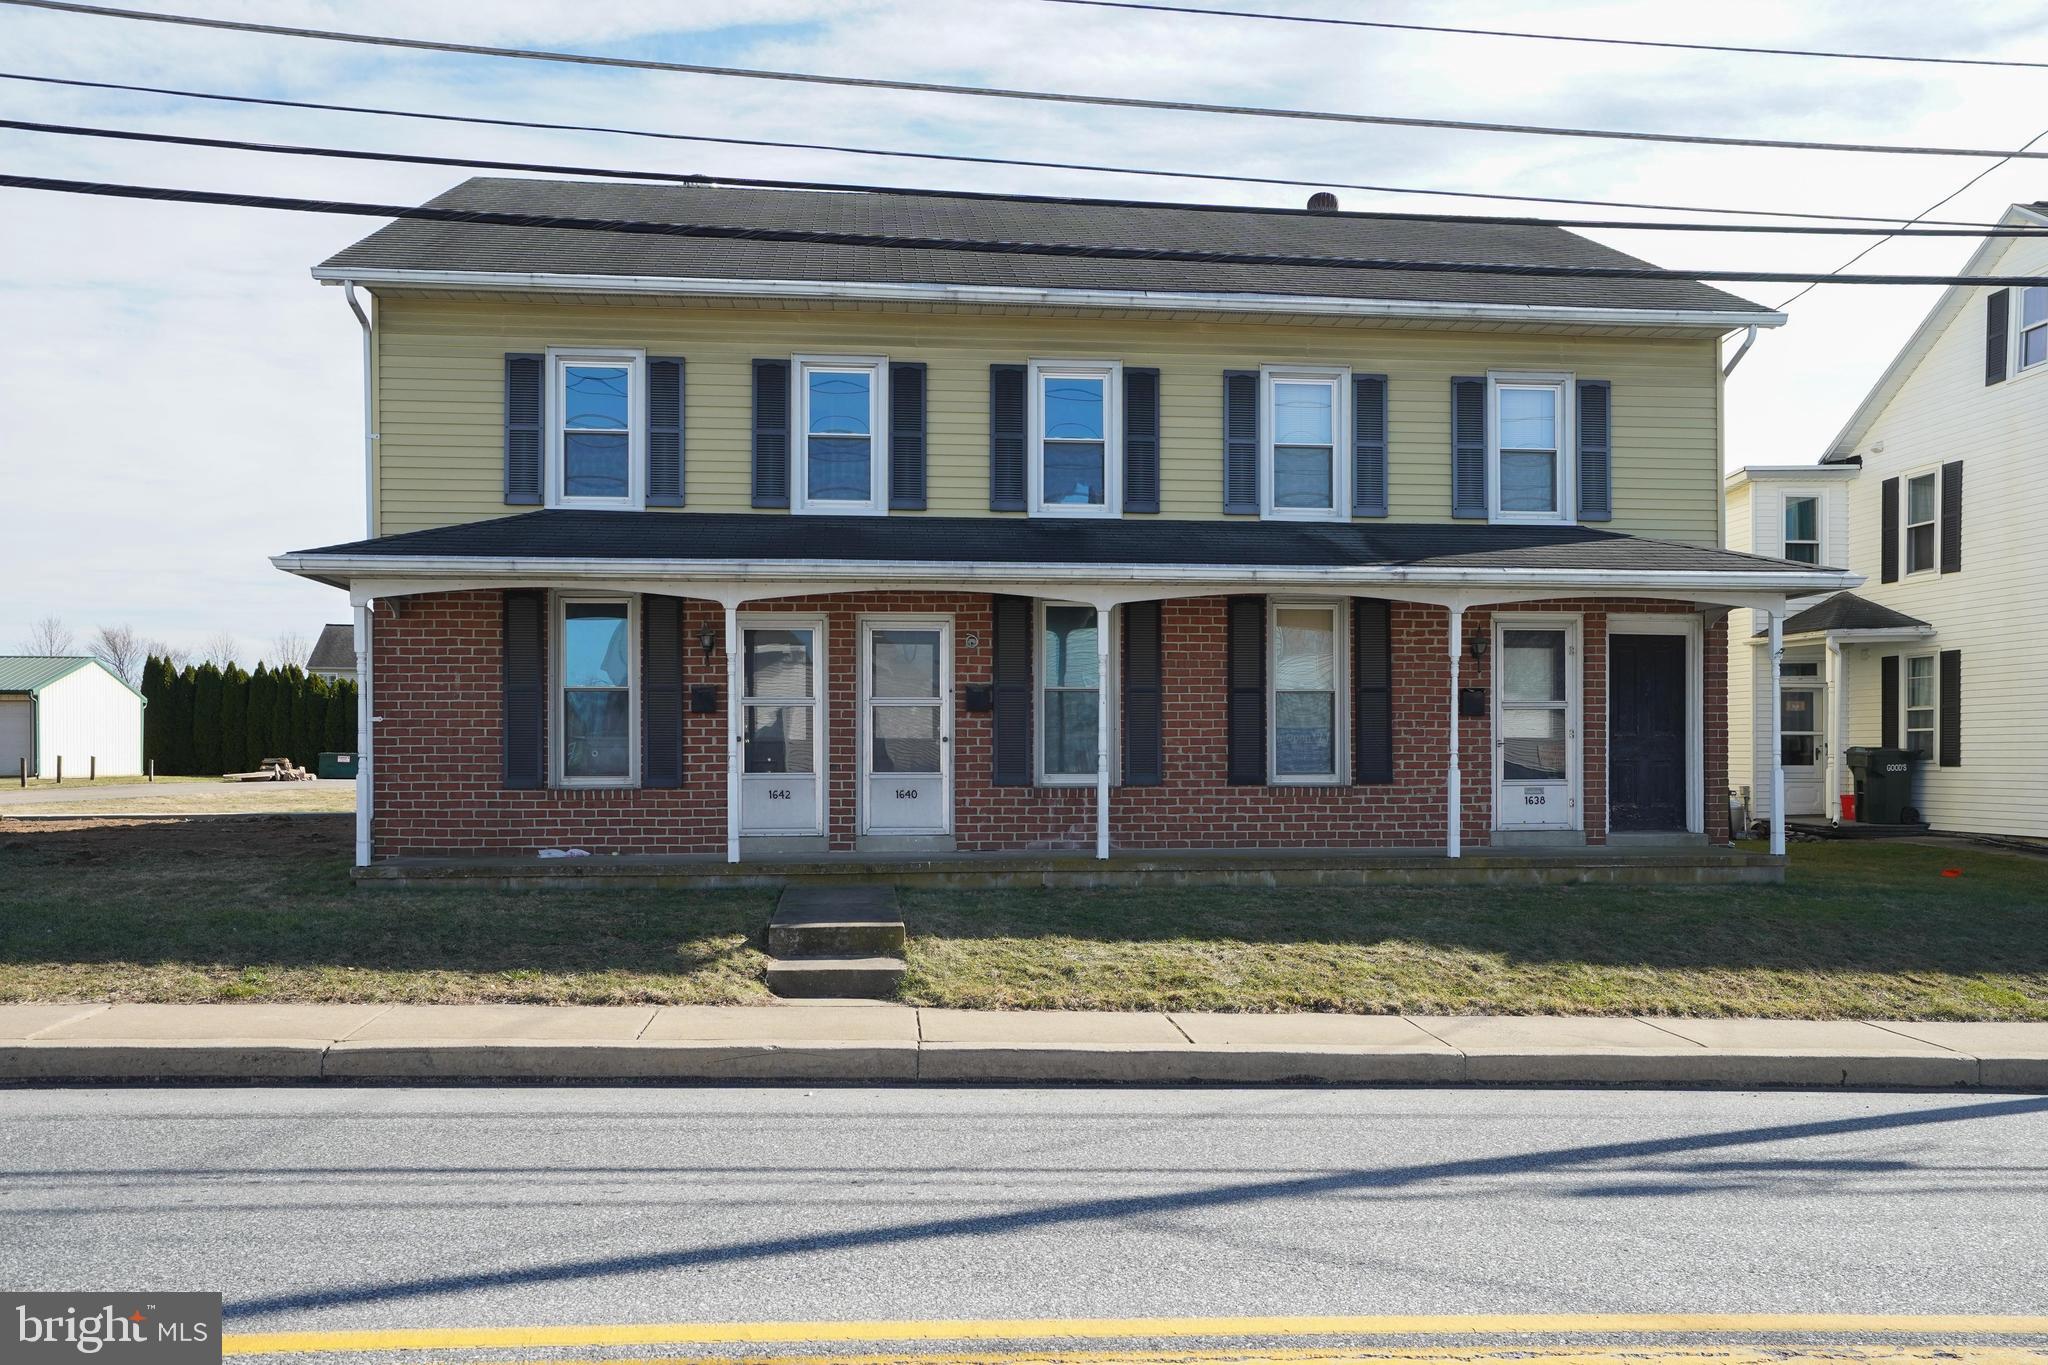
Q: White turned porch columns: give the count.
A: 5